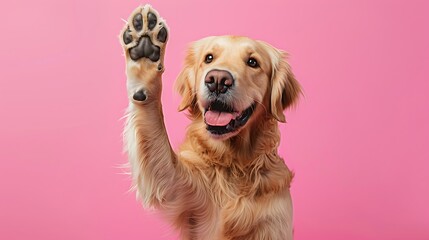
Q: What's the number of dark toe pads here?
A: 4